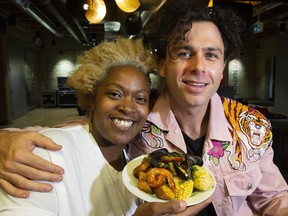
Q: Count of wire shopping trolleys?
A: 0